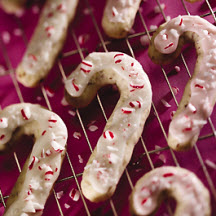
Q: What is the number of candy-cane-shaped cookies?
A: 6